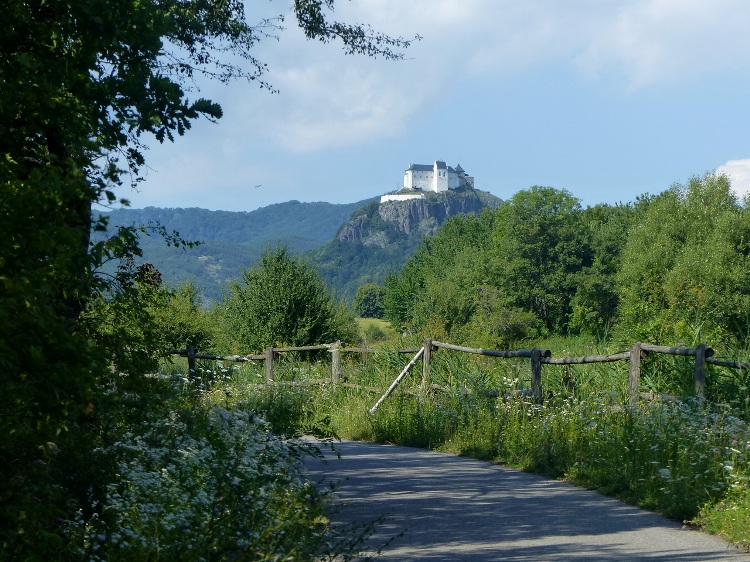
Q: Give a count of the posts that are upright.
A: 7